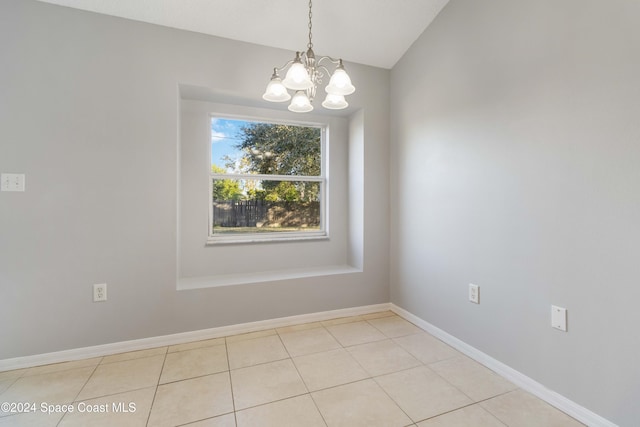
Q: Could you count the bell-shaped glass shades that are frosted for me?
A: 5